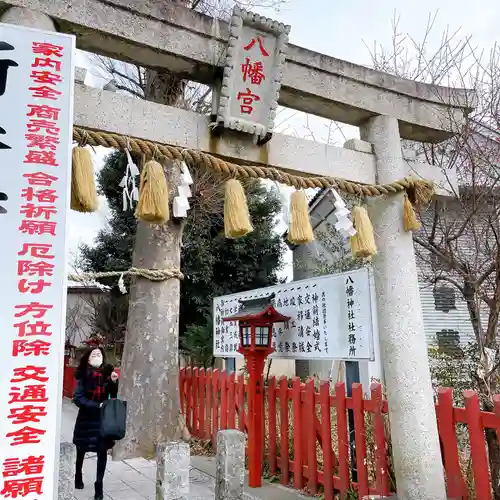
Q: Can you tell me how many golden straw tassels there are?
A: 6